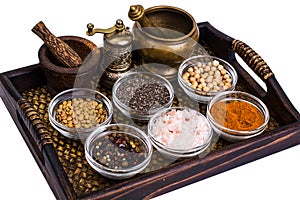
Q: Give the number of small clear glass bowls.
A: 6